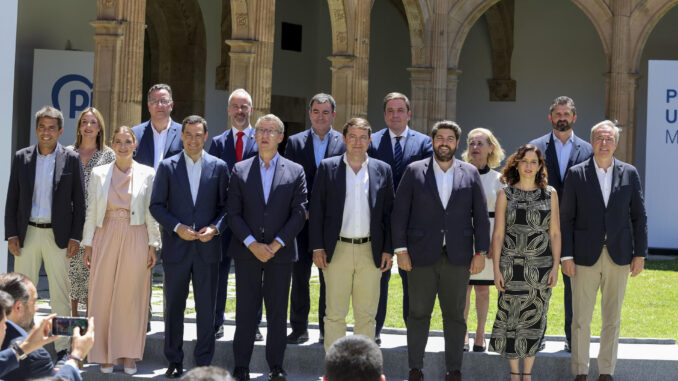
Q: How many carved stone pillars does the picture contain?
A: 5